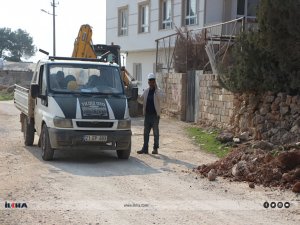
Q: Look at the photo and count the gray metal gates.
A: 1